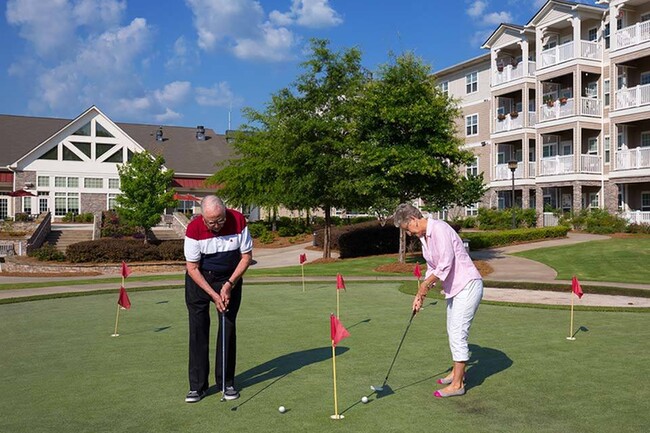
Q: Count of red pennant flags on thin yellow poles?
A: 7